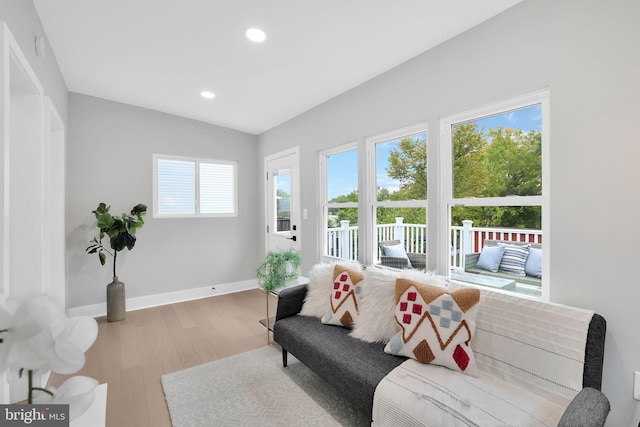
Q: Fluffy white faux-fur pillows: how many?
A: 2